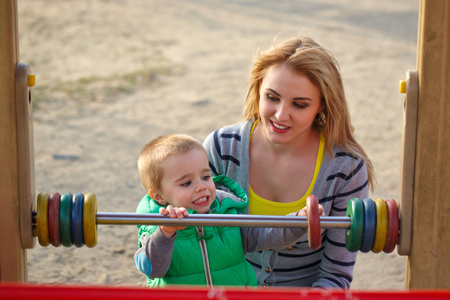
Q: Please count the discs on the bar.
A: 10